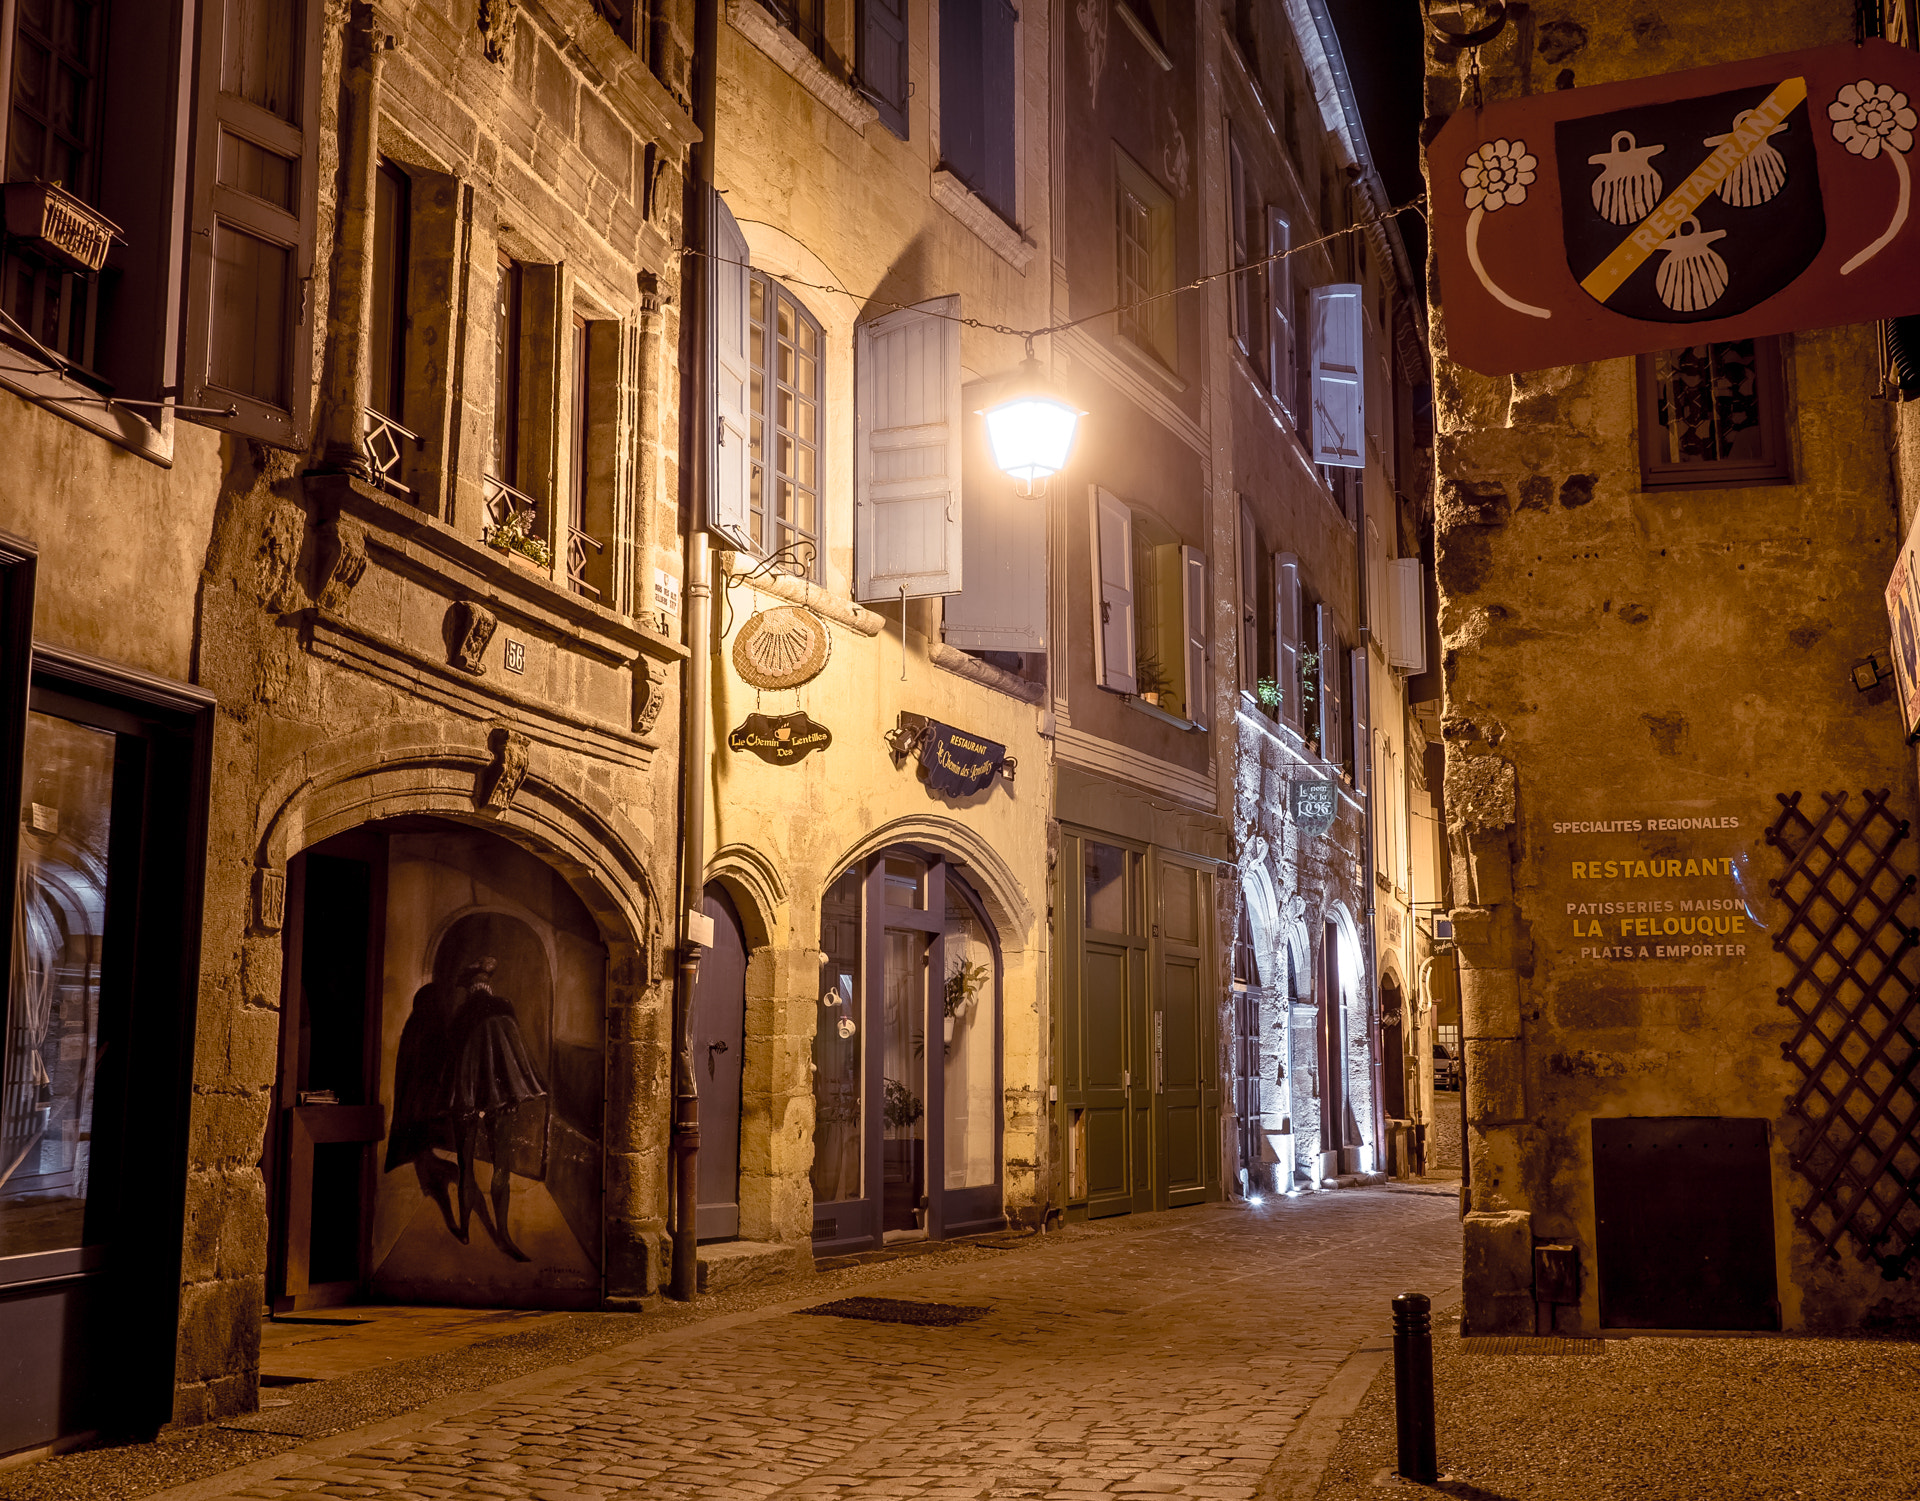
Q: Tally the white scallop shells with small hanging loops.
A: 3